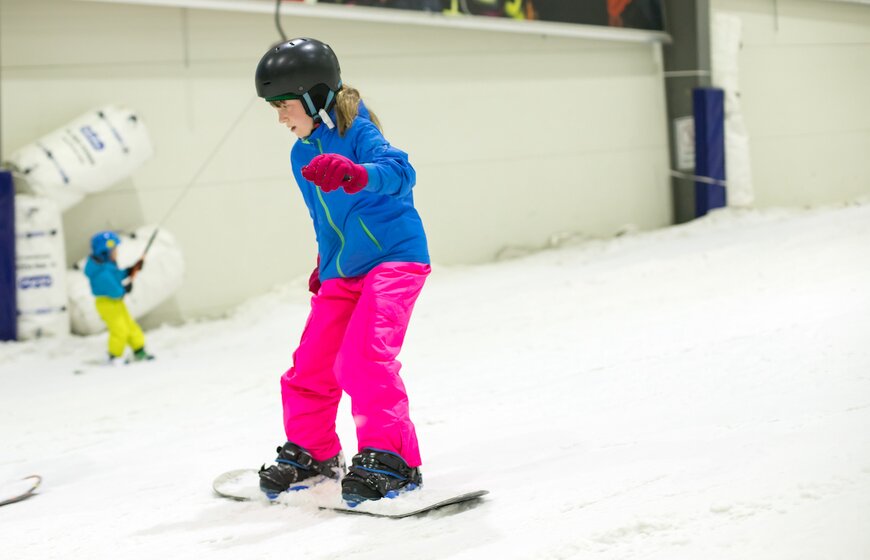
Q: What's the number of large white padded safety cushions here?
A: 3